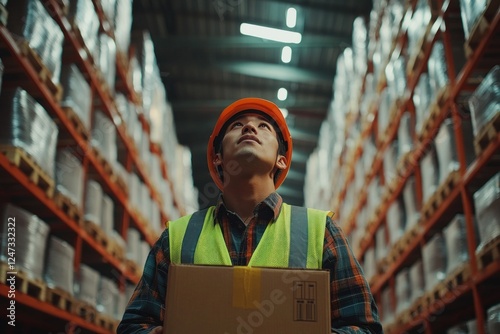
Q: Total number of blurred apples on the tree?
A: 0